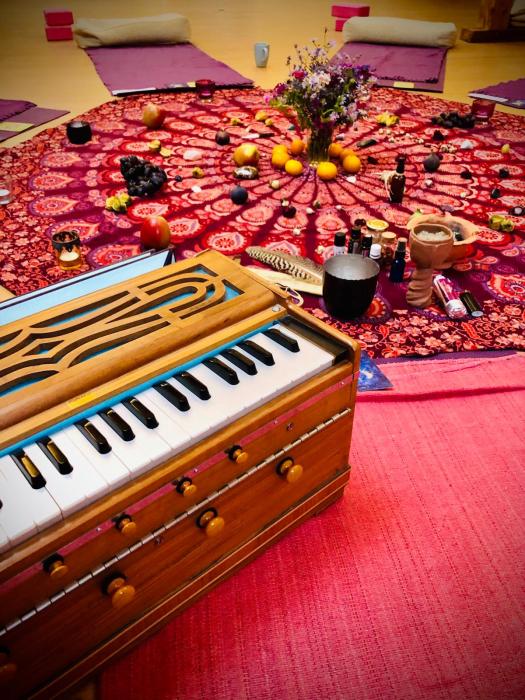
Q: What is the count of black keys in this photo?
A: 11